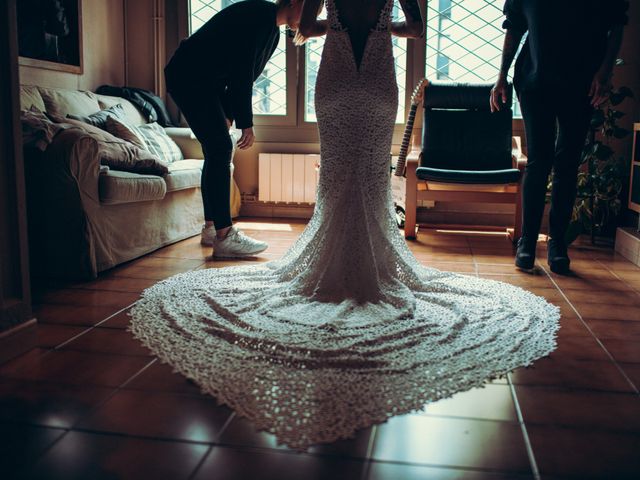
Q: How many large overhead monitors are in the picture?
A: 0